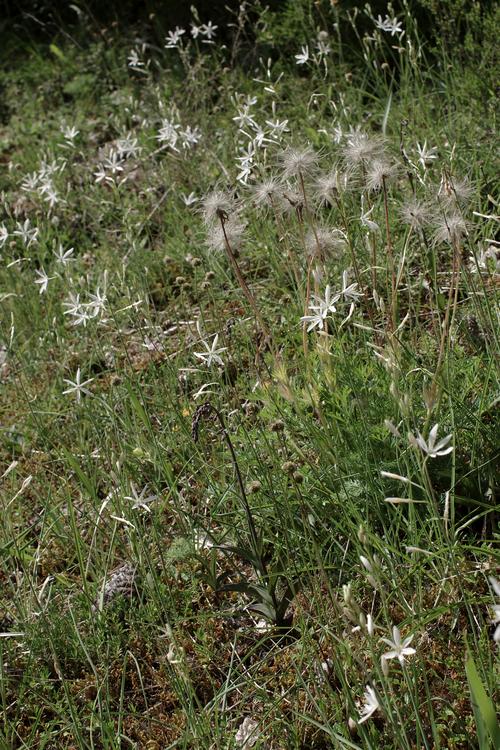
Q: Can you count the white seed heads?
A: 12